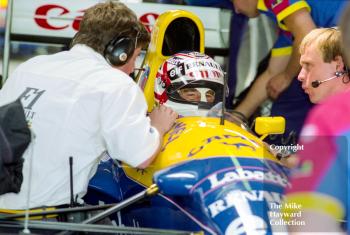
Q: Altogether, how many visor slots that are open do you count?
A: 1